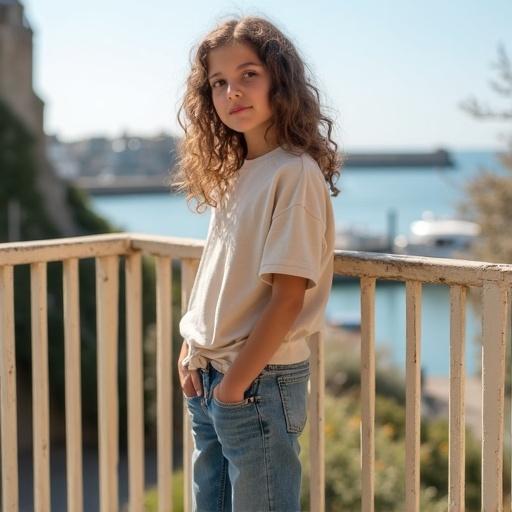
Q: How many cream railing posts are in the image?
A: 12